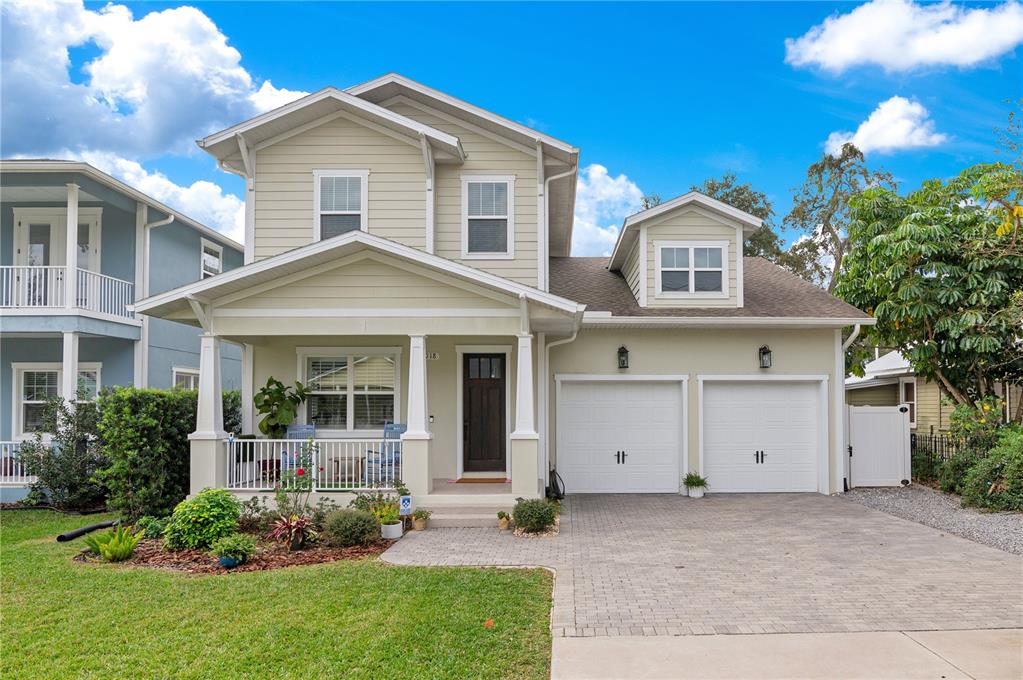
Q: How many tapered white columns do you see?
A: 3